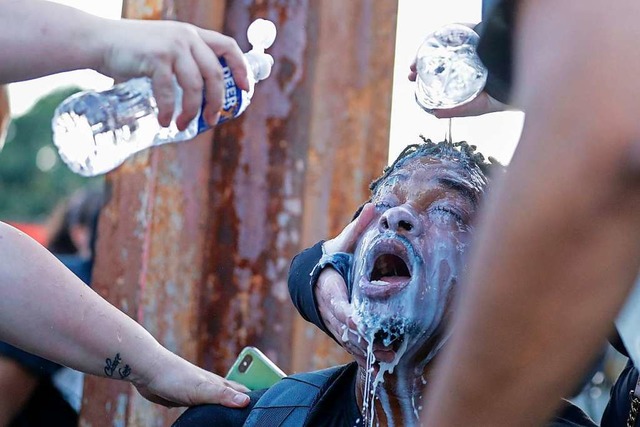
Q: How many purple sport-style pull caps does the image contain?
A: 0